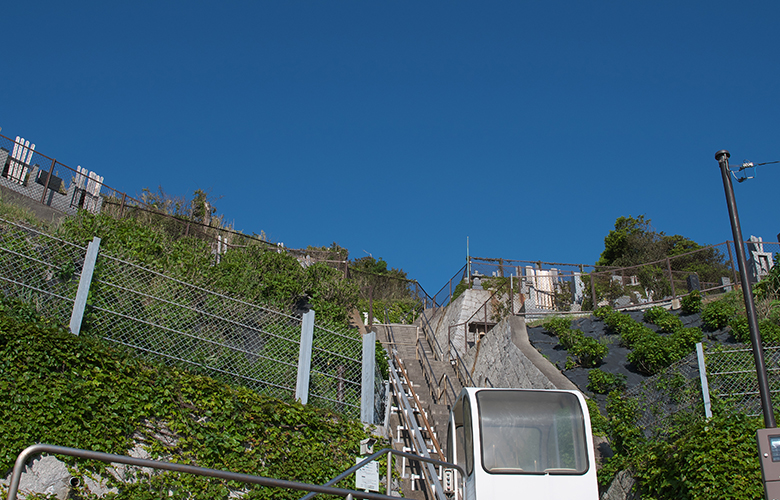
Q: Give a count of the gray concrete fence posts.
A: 4